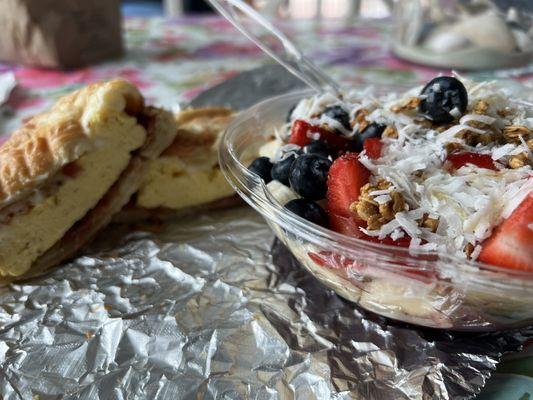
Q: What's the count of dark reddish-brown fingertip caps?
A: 0